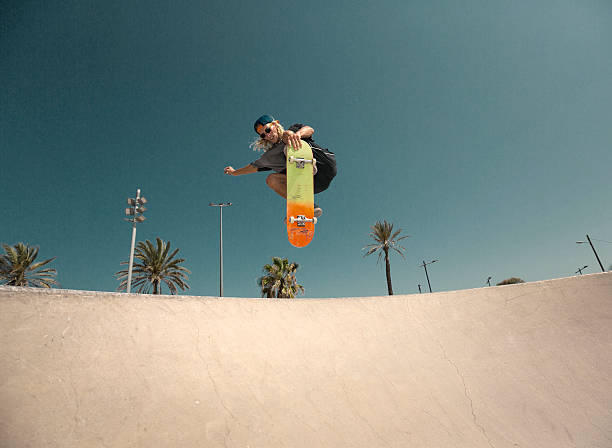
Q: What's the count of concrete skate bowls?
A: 1